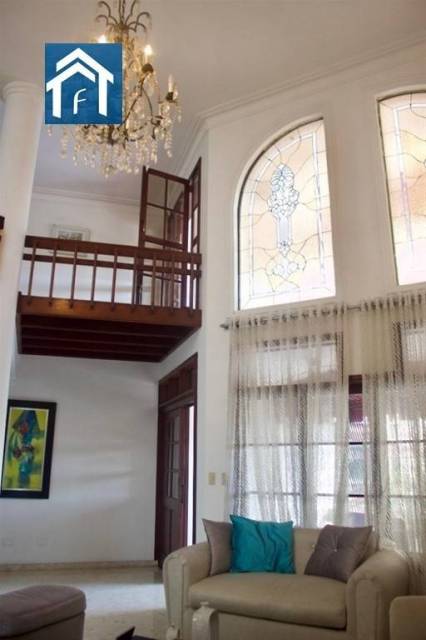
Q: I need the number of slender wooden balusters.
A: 9